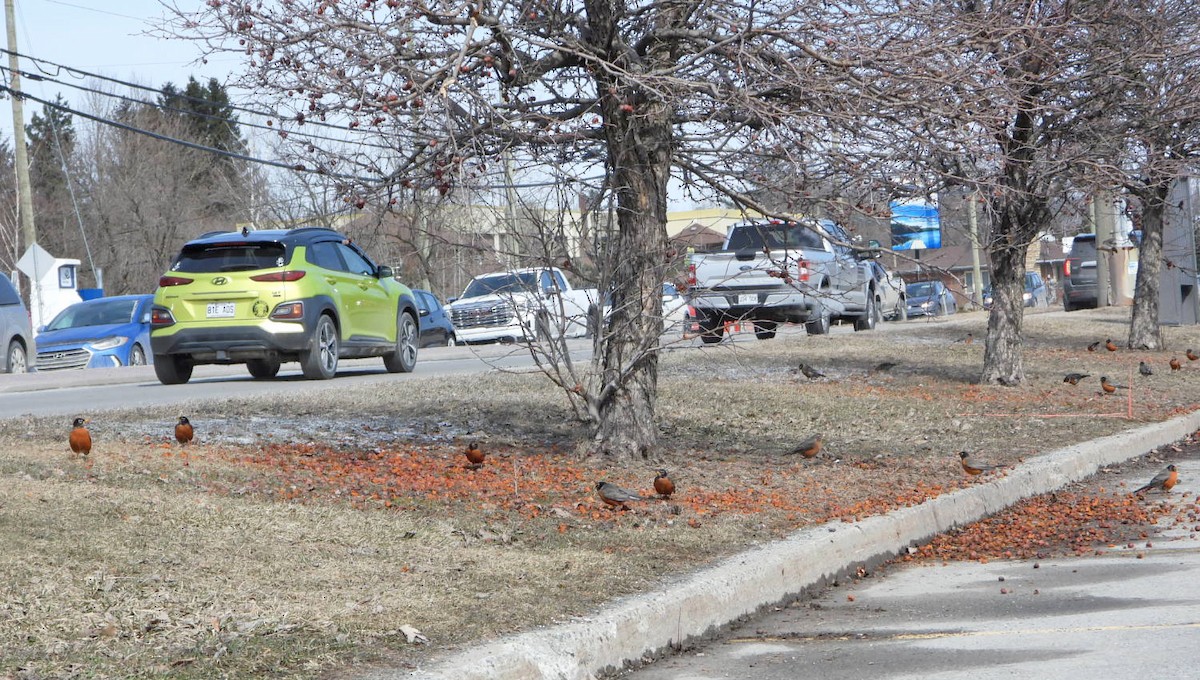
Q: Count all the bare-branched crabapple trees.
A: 3